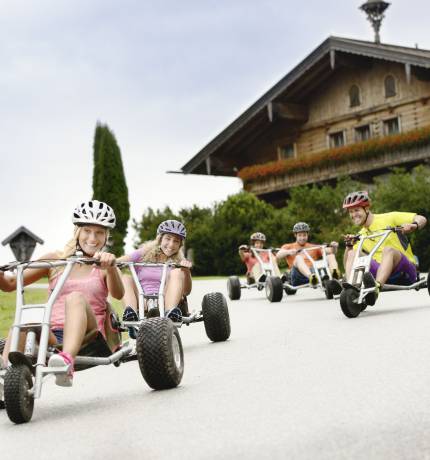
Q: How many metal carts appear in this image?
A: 5